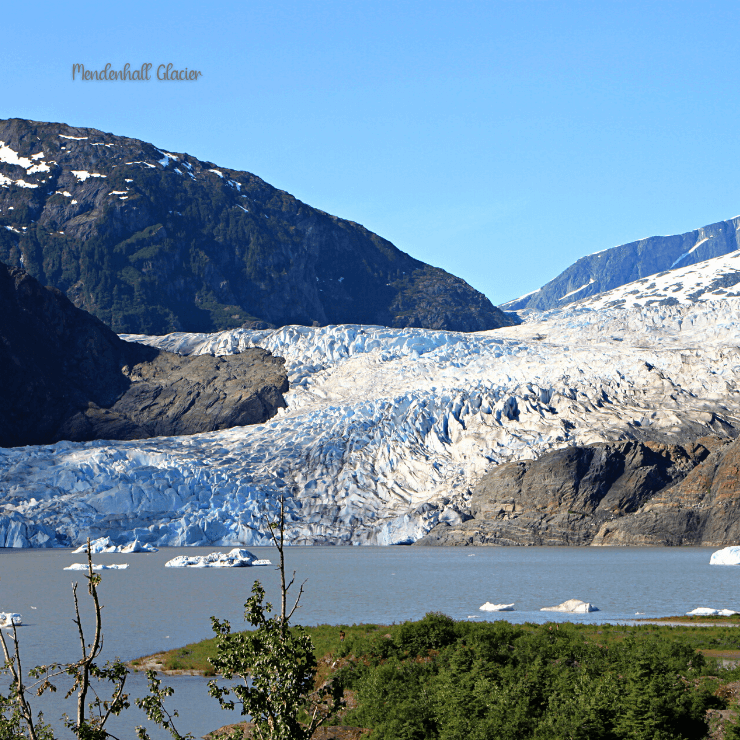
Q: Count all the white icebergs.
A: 8